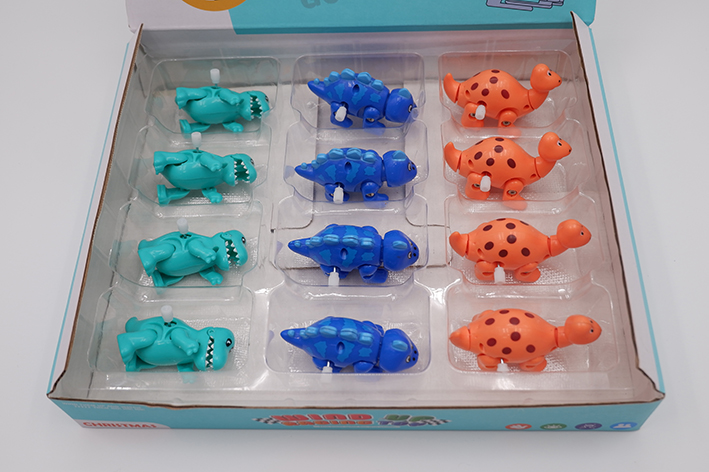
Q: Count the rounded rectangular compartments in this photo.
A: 12